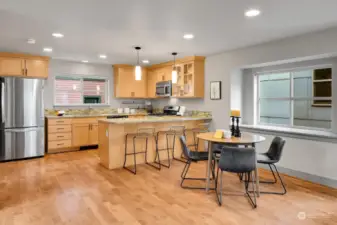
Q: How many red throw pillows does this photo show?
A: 0